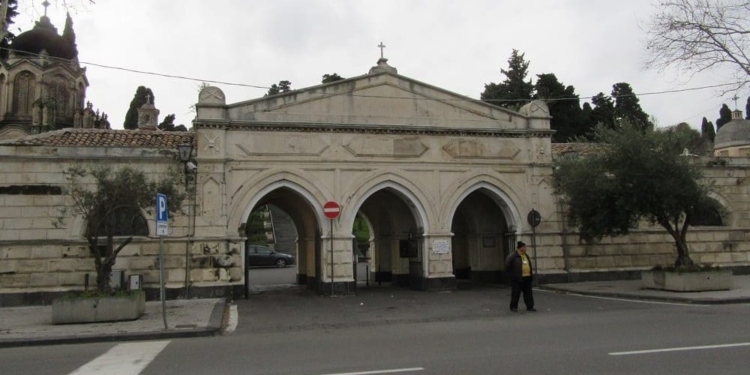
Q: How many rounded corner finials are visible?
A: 2